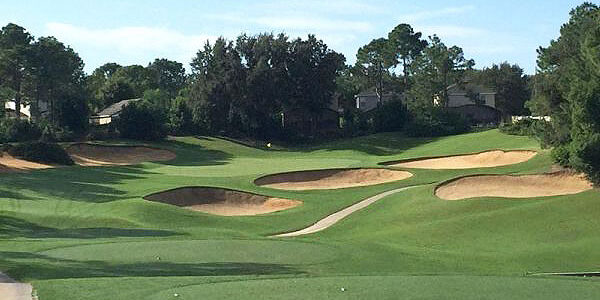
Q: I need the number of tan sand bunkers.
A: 6